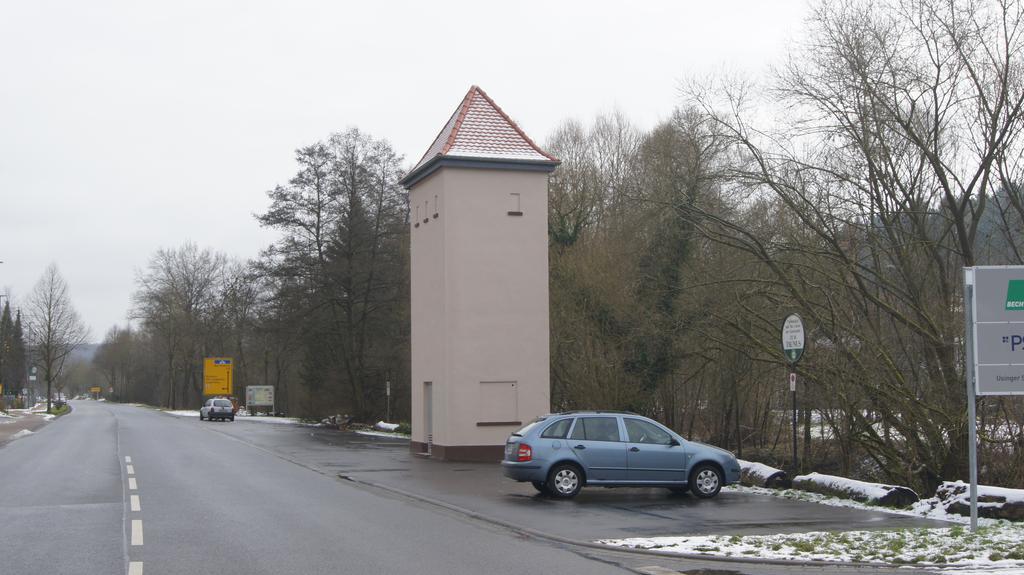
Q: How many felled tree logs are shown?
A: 3